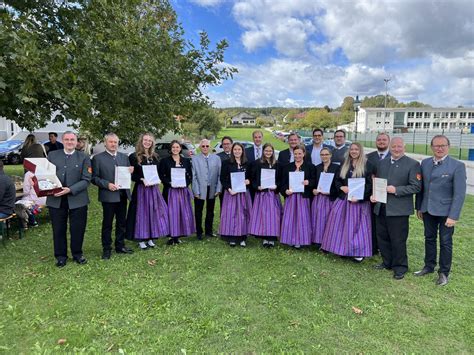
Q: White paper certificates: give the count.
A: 9